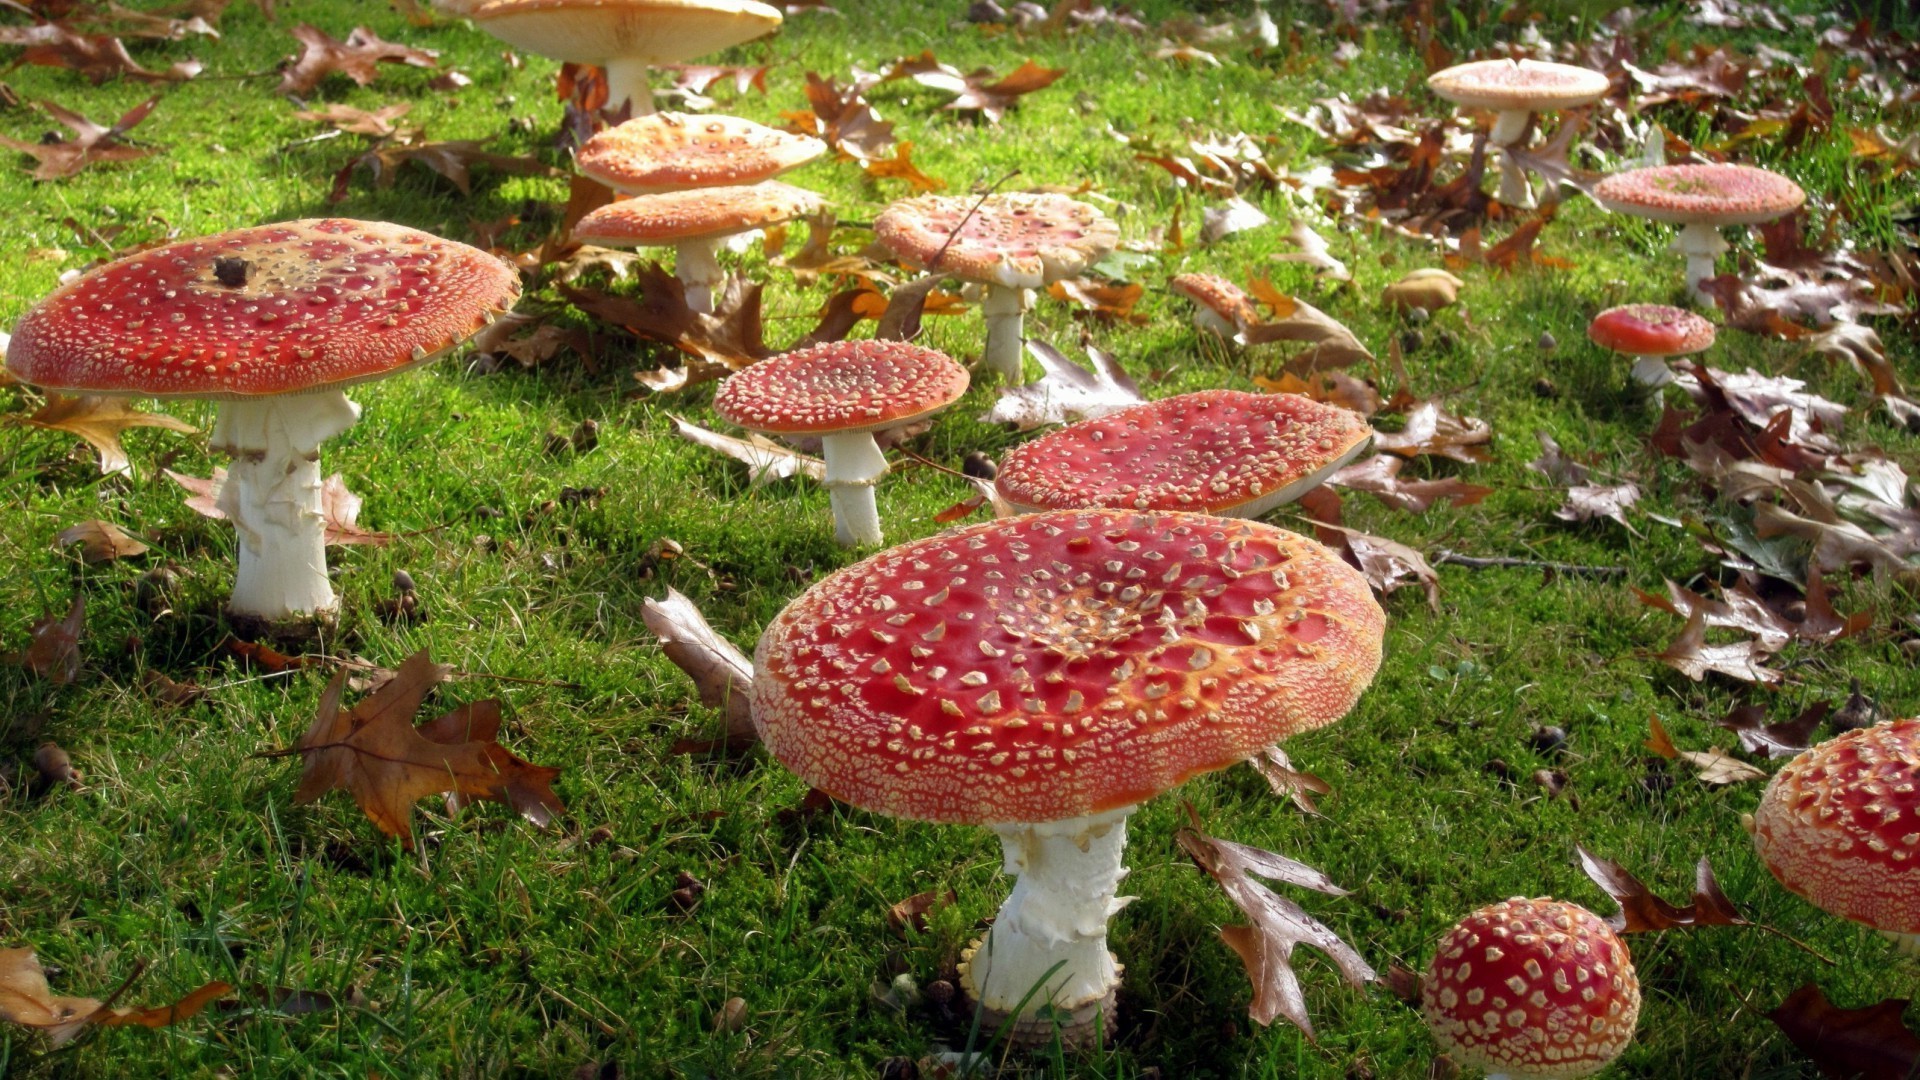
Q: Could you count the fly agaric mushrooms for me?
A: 14